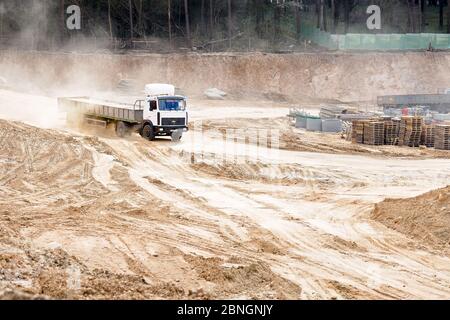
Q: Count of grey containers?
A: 3